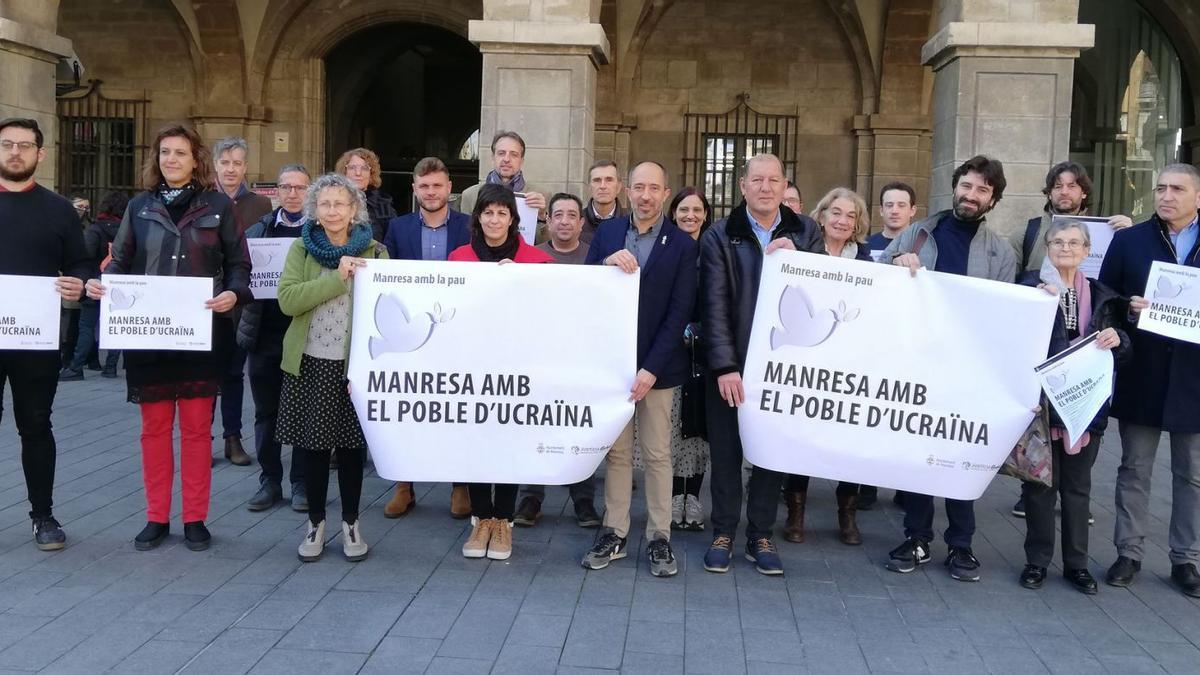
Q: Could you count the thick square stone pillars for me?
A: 3